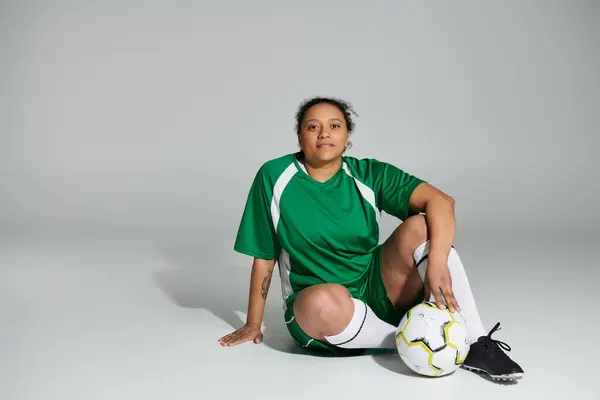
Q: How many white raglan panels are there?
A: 2